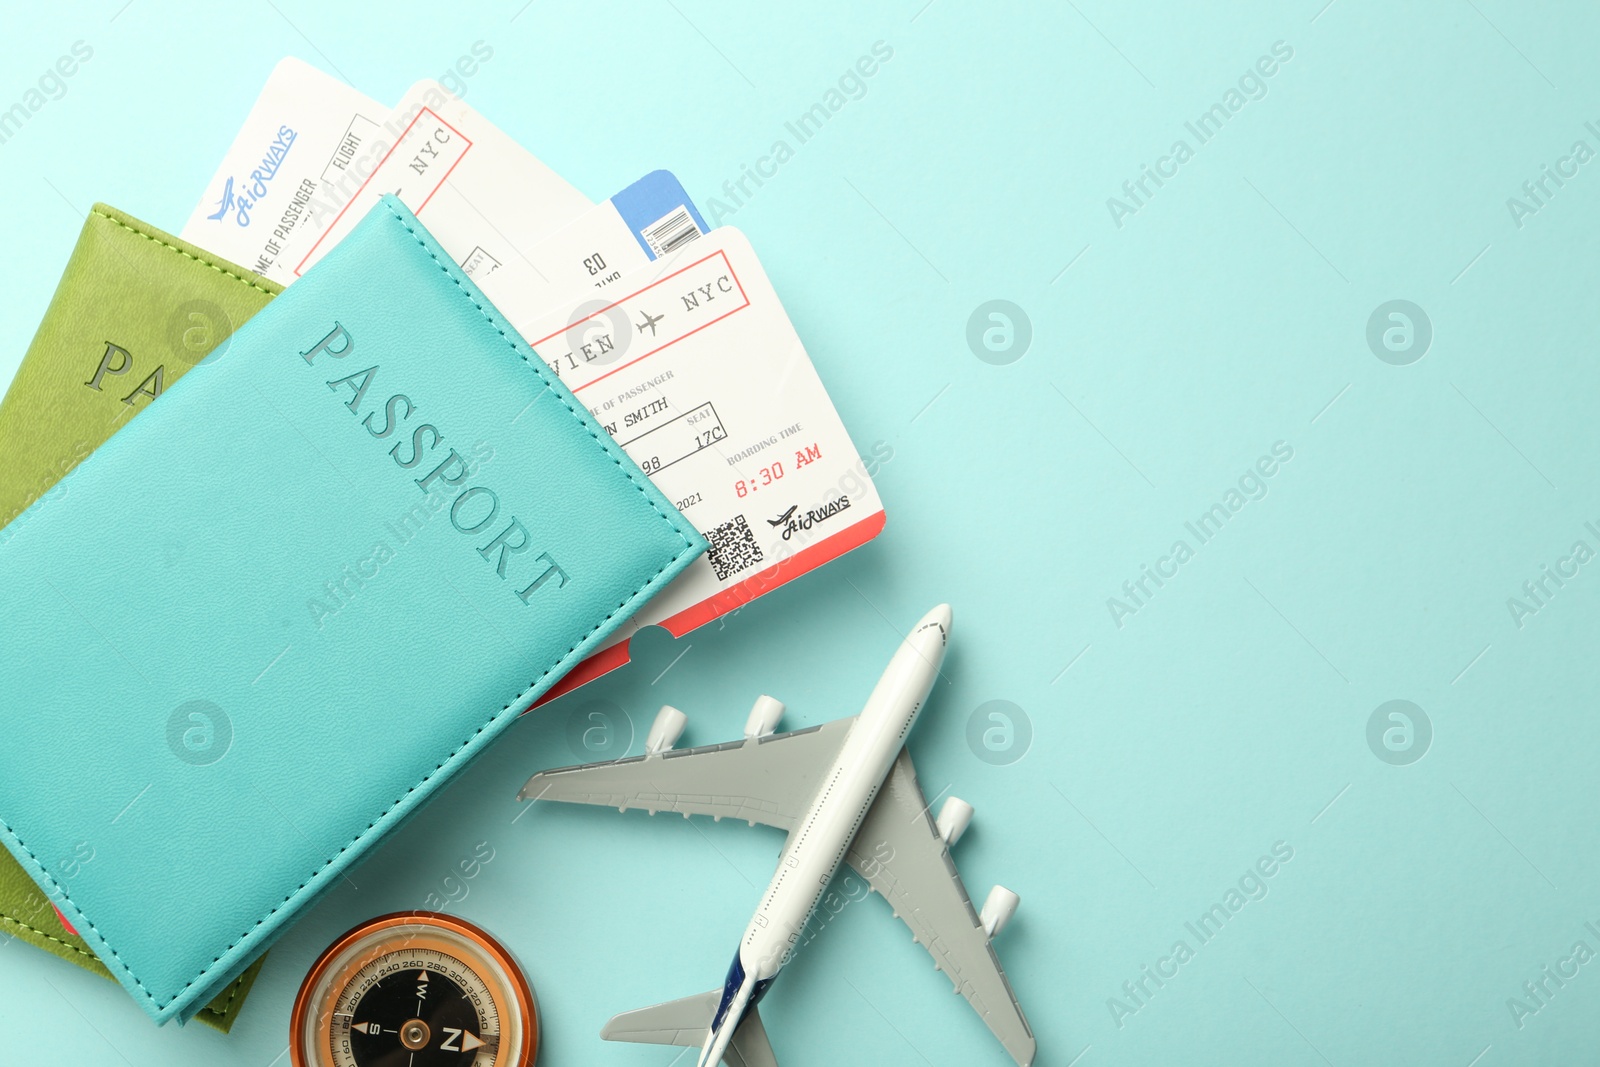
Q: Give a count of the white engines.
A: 4